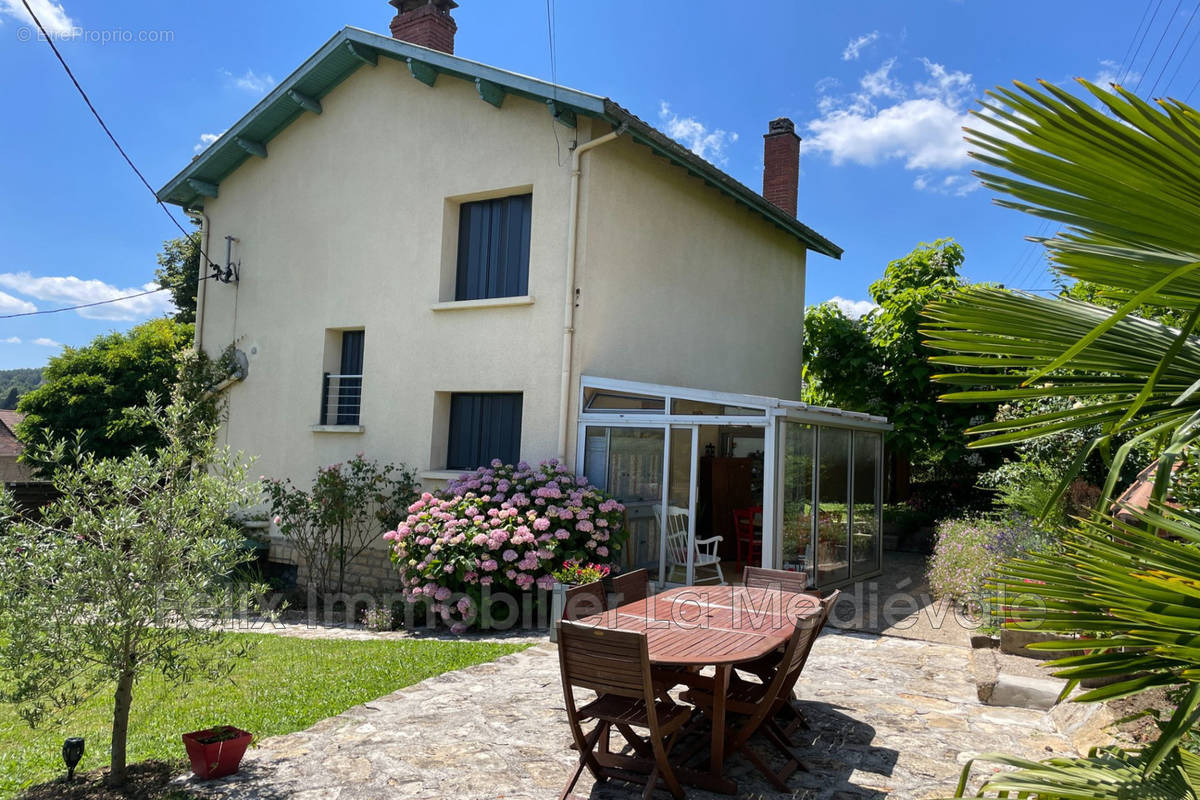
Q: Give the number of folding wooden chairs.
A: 6